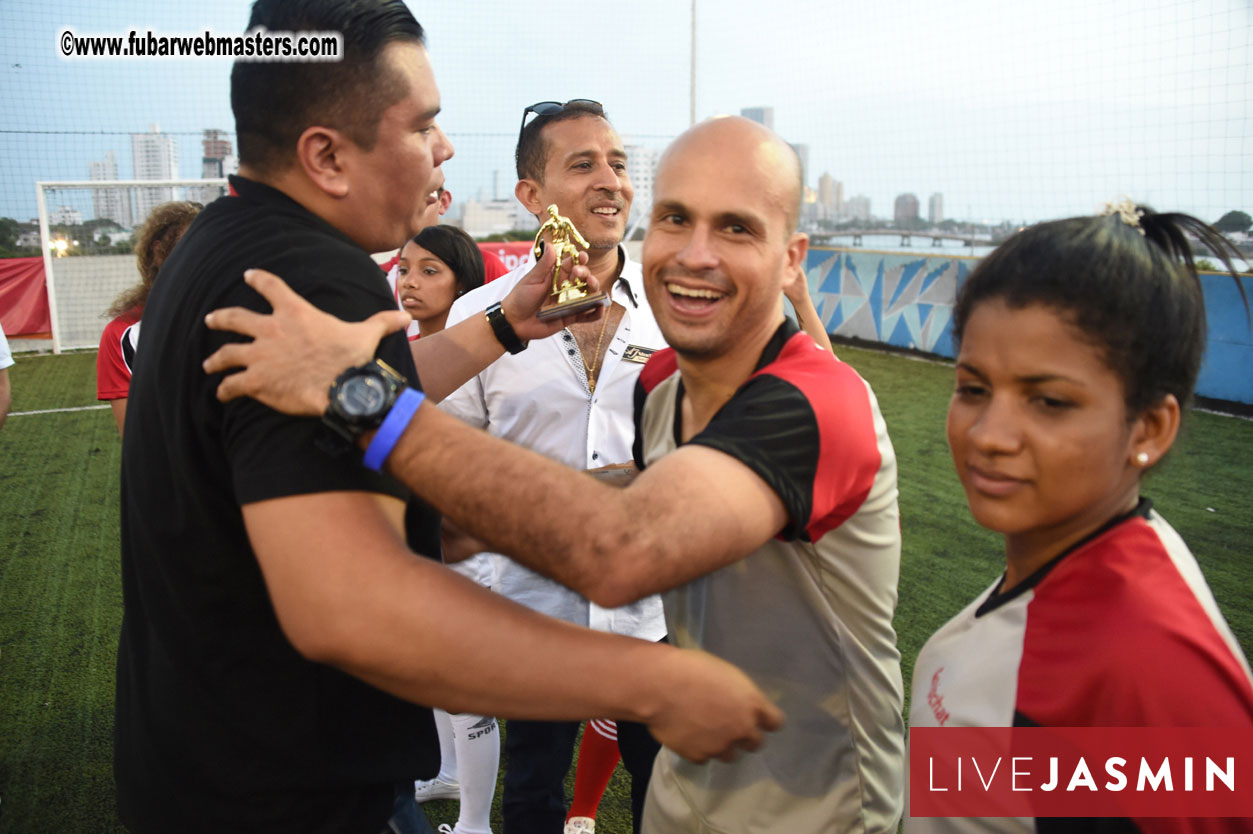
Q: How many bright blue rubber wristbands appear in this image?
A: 1